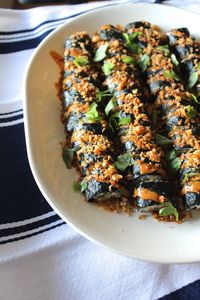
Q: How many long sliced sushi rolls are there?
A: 4